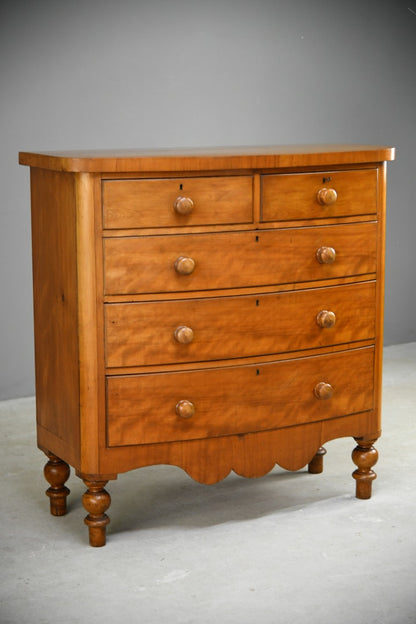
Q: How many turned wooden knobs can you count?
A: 8